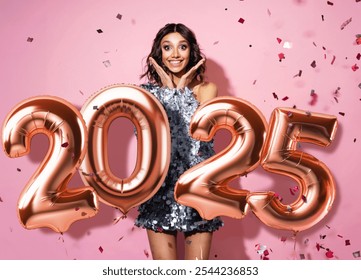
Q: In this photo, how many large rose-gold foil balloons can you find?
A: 4